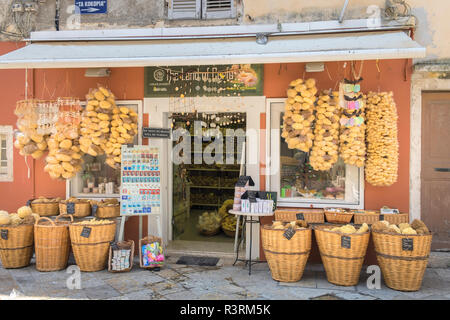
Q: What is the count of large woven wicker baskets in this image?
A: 6